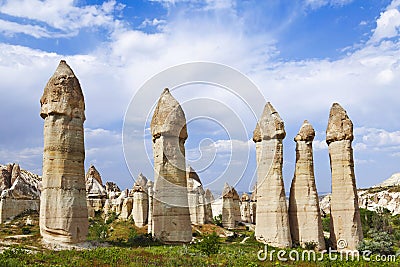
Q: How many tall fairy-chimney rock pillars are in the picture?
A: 5